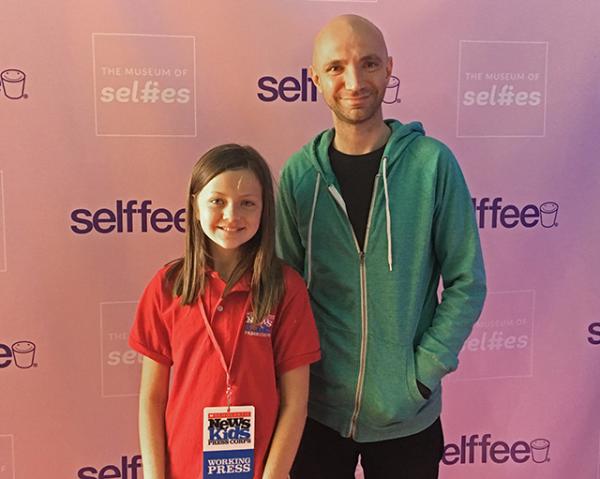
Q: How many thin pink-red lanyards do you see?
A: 1